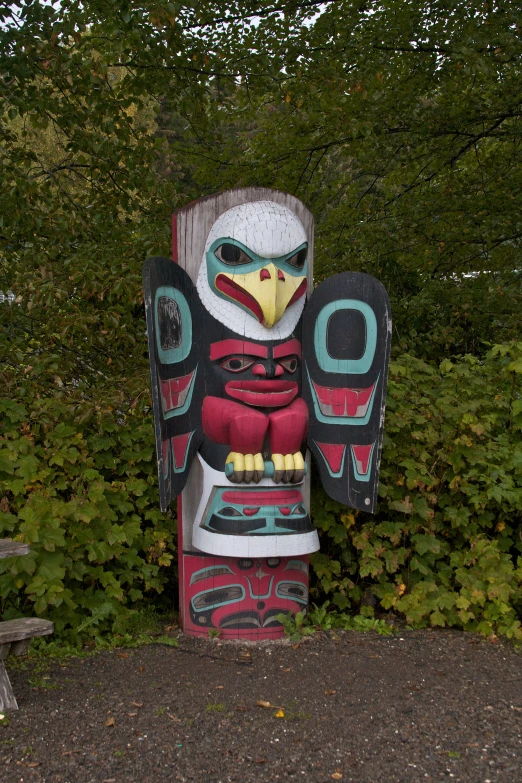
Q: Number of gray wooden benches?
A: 1